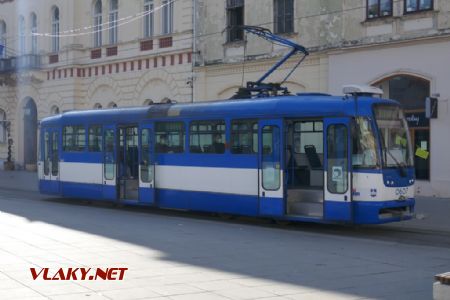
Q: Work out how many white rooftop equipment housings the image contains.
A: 1